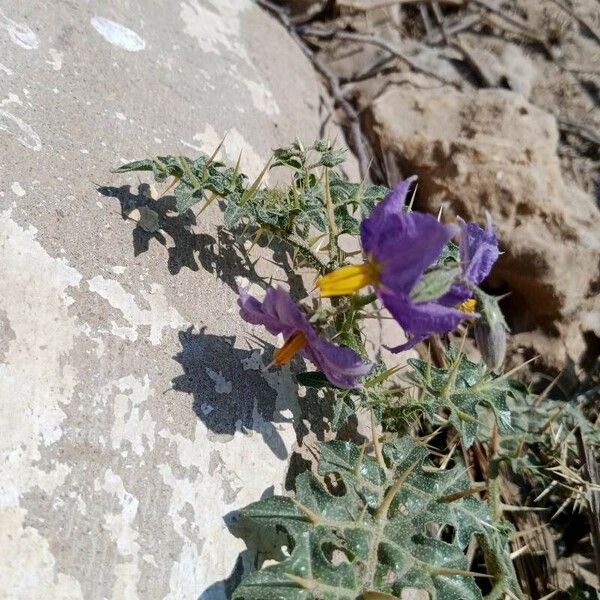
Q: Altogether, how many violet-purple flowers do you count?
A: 3